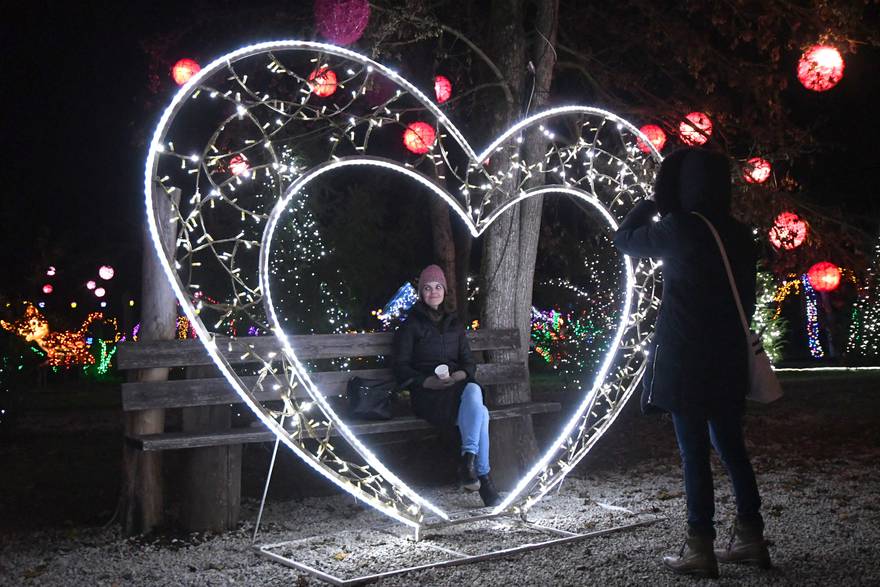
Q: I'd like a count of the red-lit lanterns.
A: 11